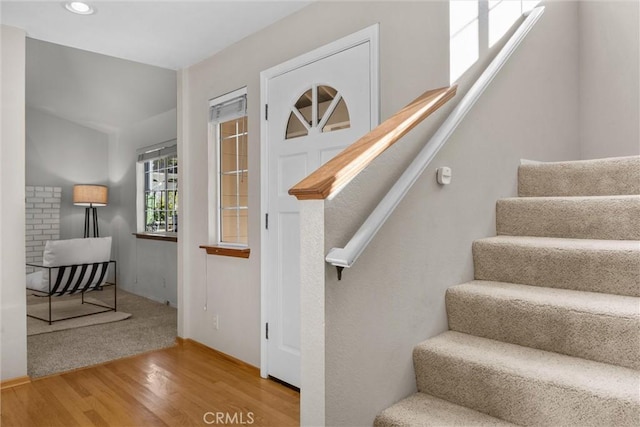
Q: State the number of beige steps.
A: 6